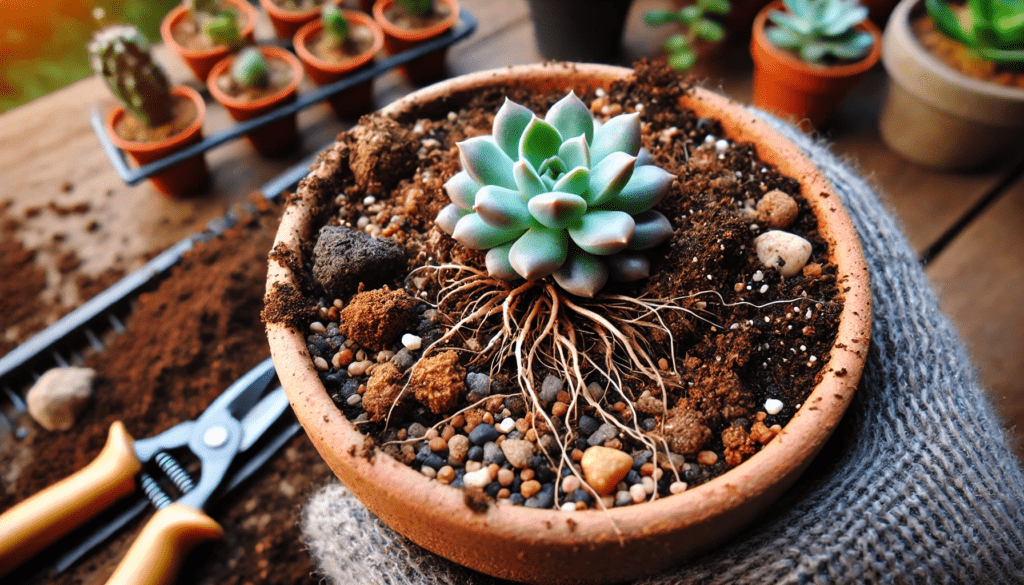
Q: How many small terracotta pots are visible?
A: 7